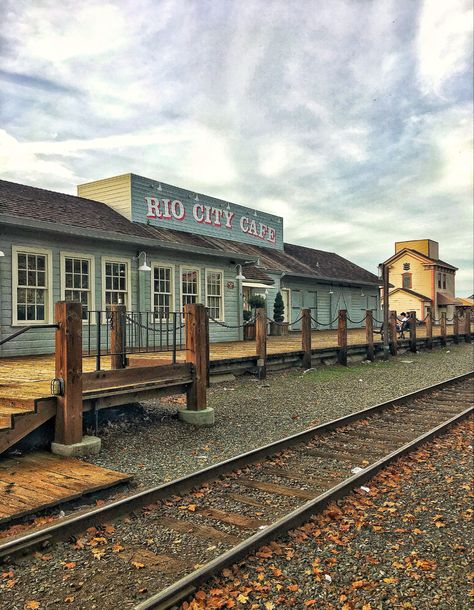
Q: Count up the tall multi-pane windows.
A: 6